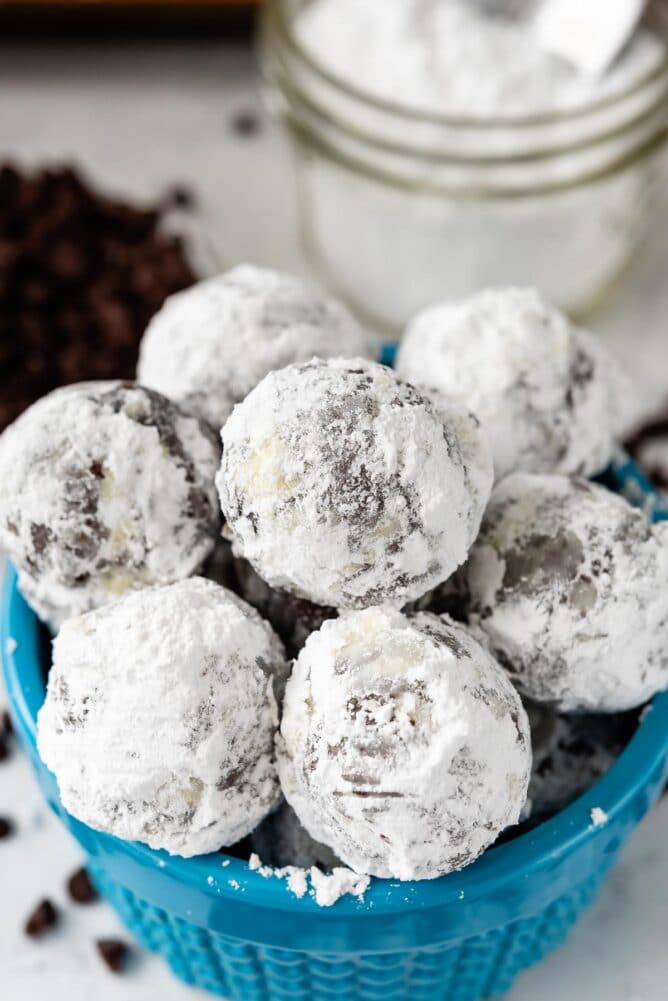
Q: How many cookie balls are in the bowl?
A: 7